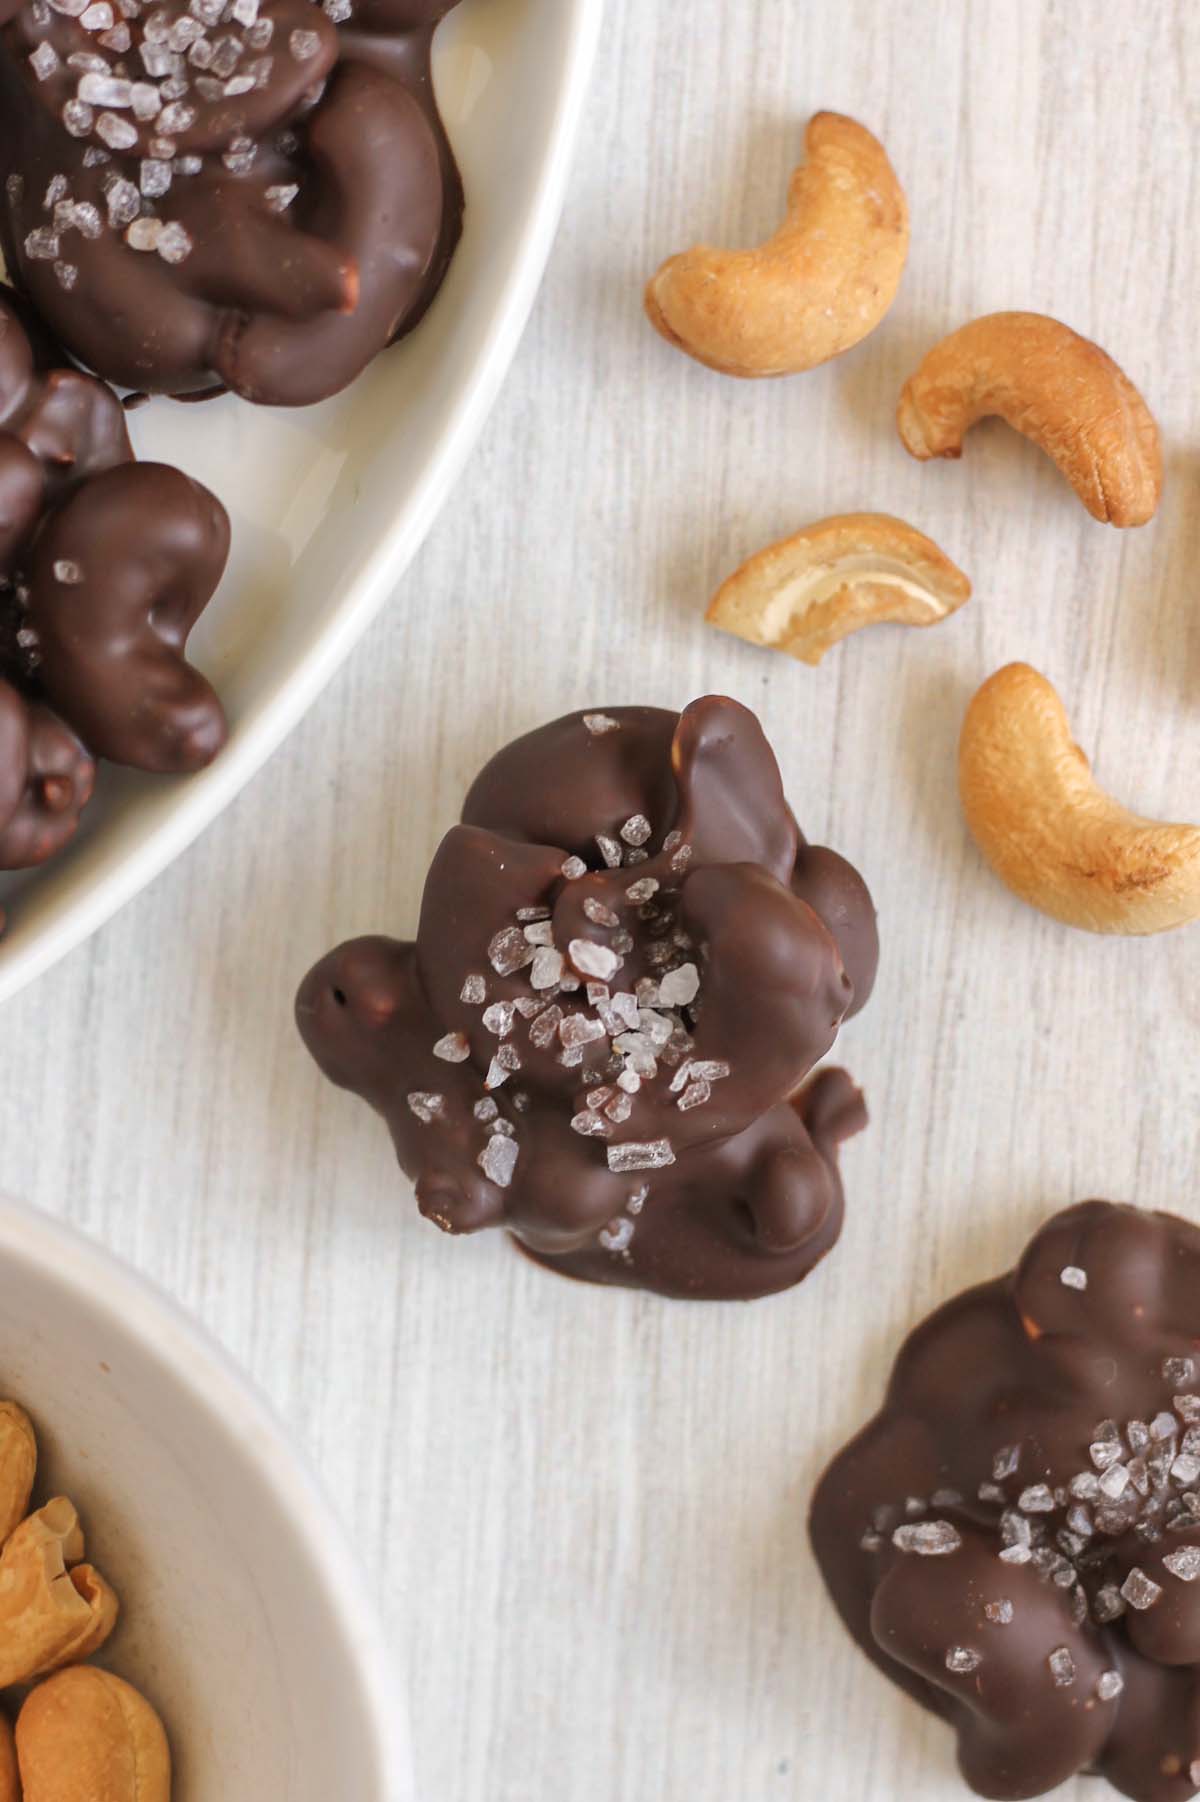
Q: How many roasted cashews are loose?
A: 4